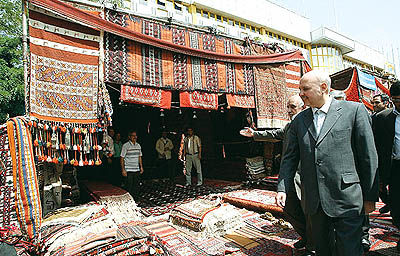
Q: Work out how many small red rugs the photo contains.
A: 3